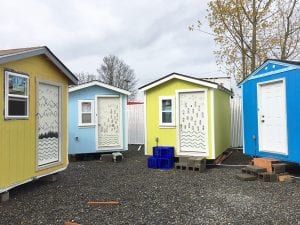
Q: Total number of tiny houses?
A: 4